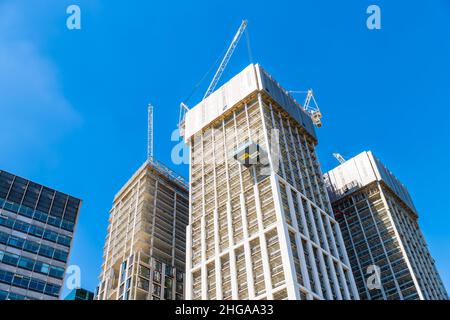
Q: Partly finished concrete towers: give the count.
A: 3